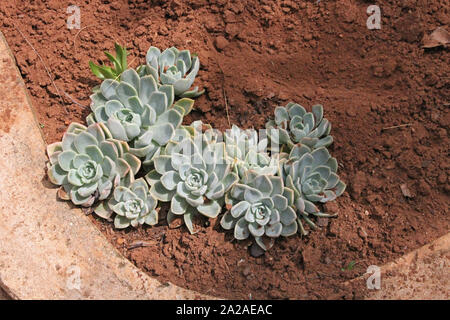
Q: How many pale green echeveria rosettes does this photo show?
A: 9